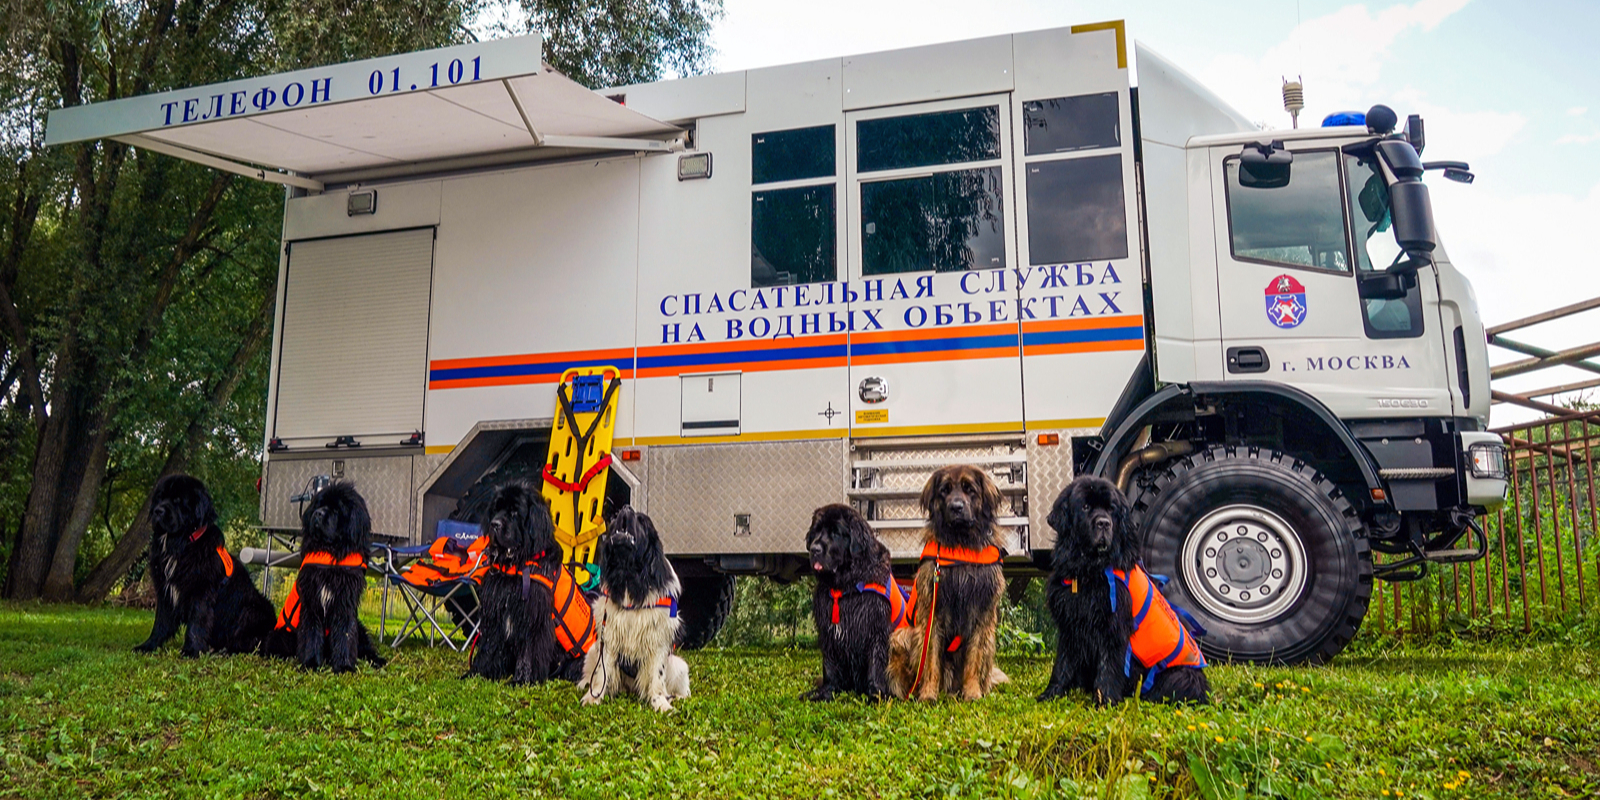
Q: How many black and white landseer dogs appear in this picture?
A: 1